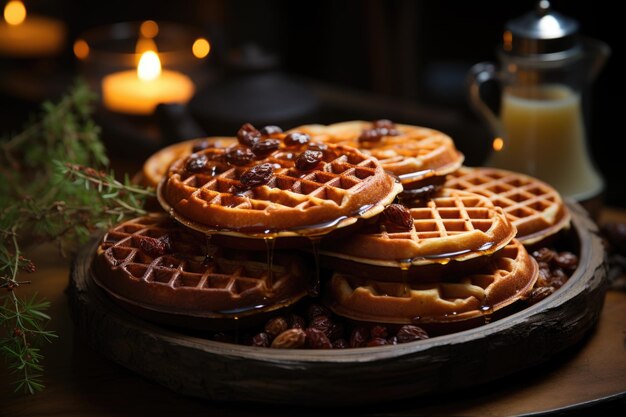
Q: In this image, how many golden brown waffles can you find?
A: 7